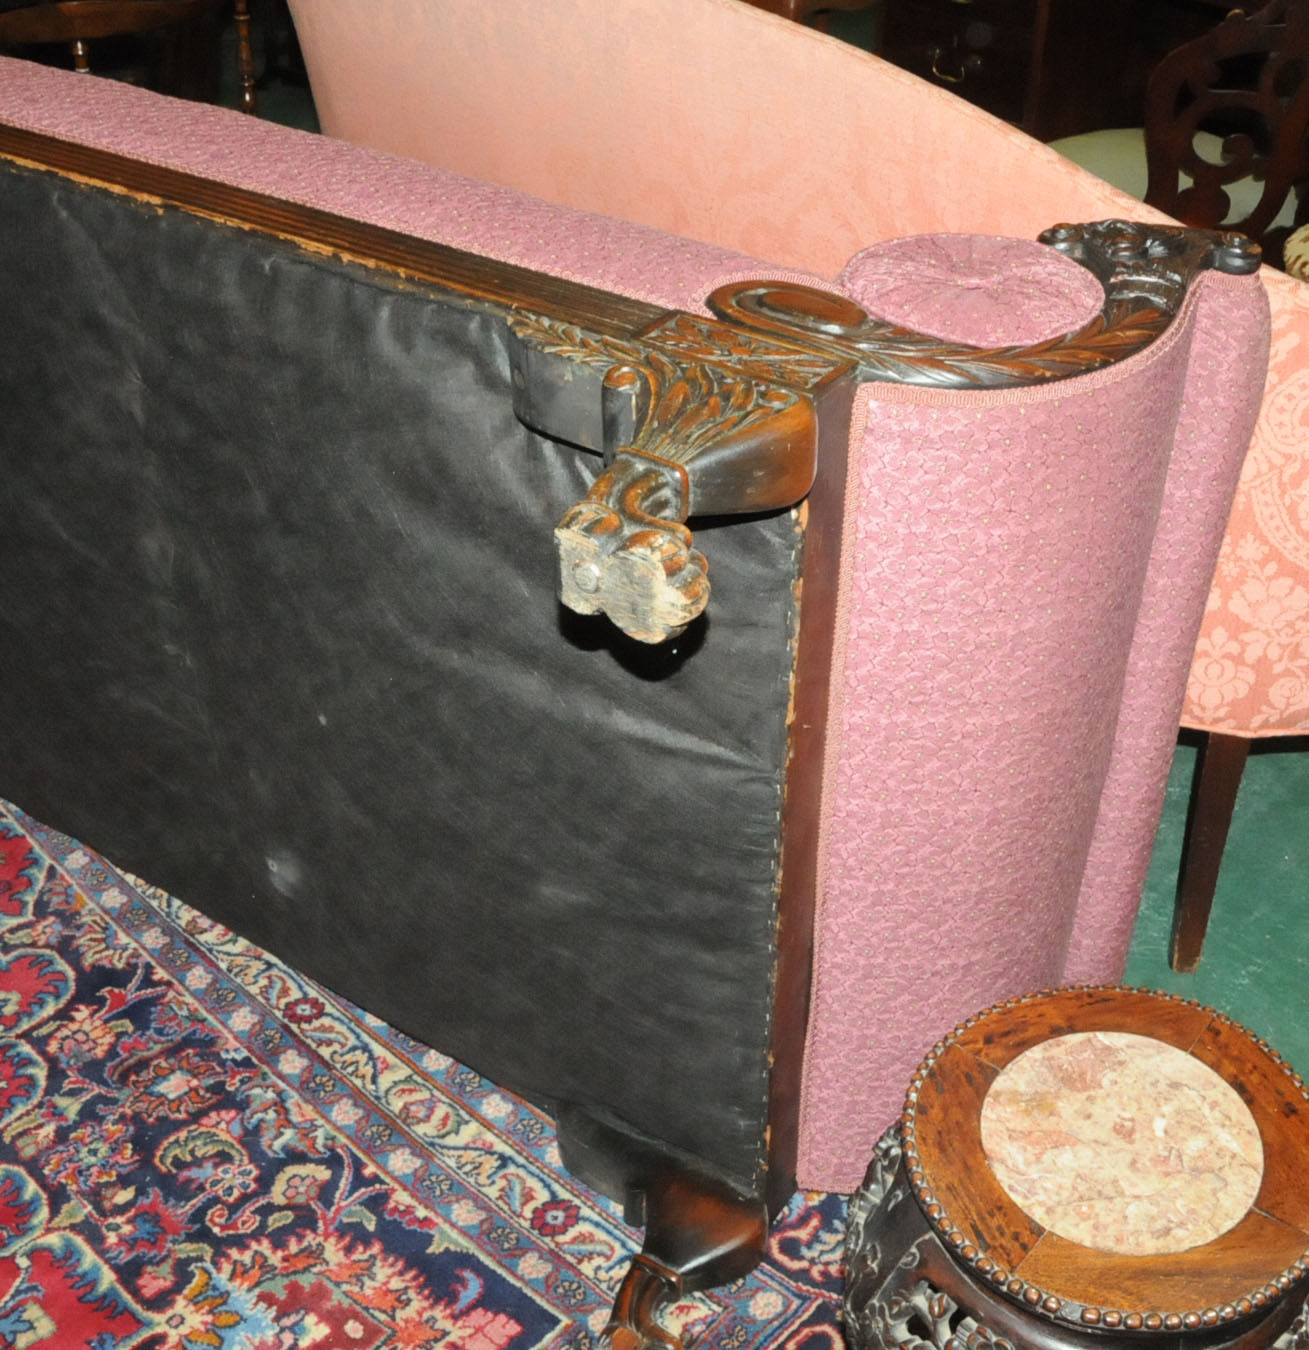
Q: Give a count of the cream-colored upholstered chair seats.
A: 1